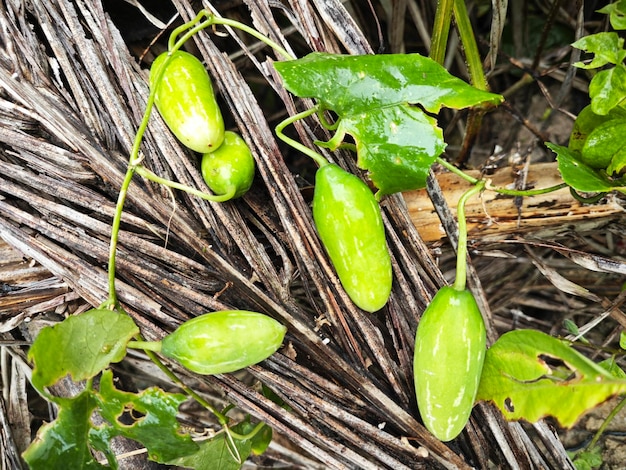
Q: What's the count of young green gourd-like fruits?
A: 5